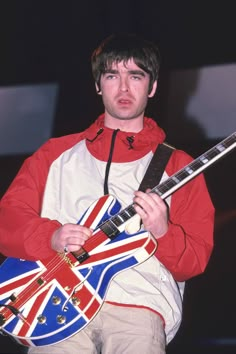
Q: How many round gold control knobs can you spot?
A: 4